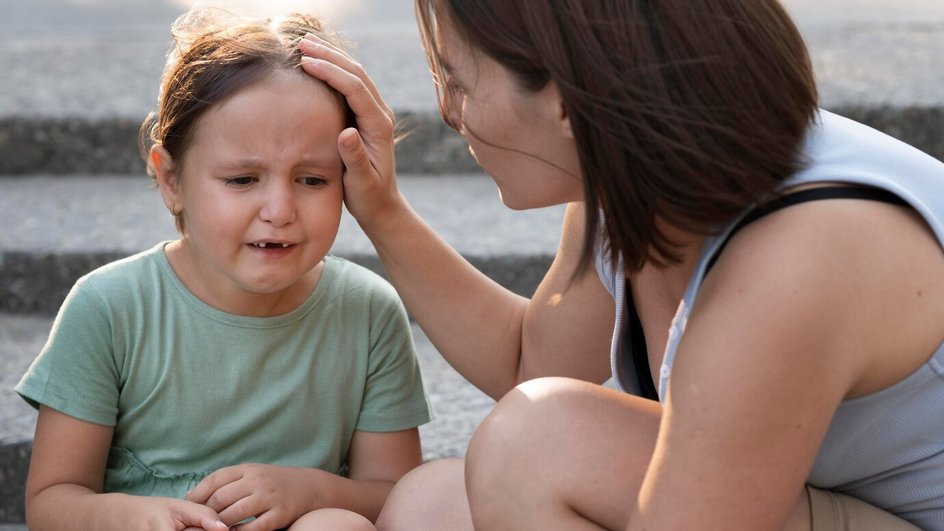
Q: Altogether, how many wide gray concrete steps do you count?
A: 3